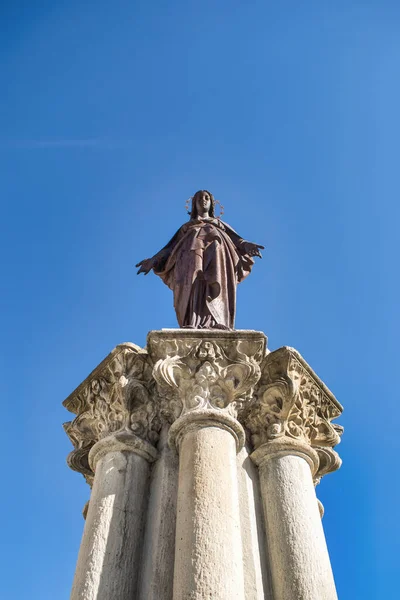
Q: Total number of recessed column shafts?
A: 2